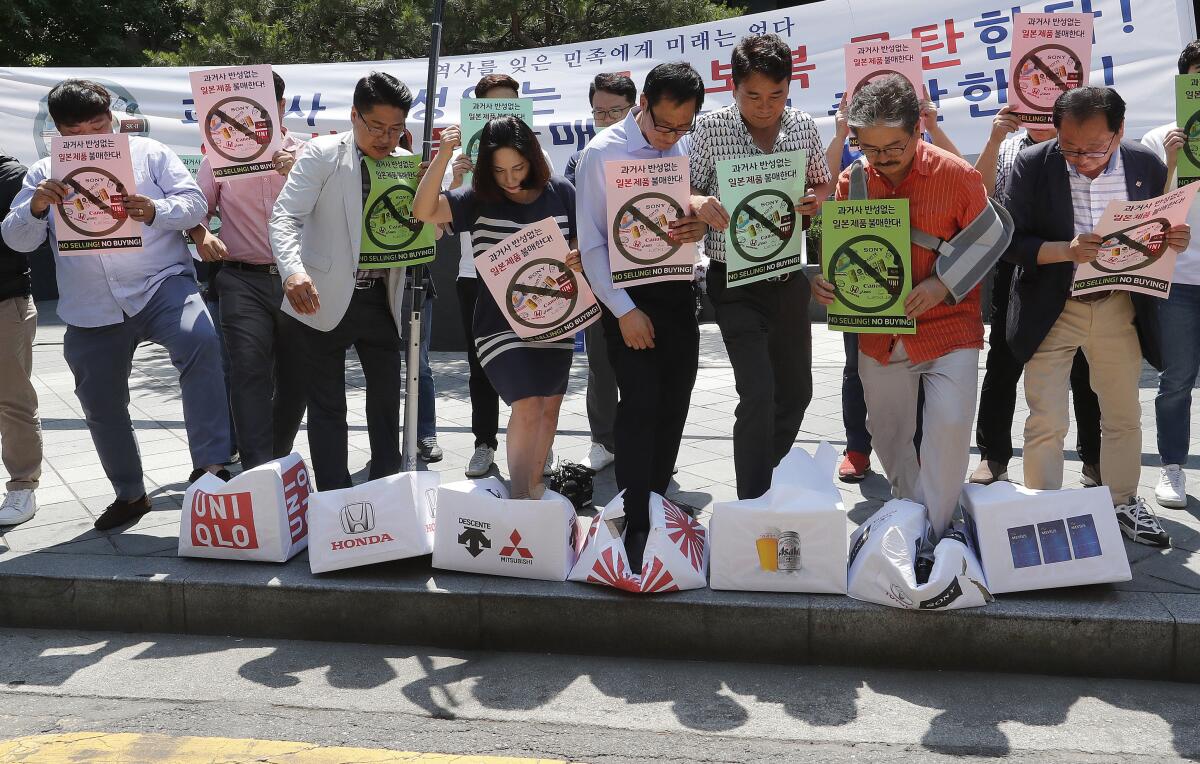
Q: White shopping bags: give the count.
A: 7